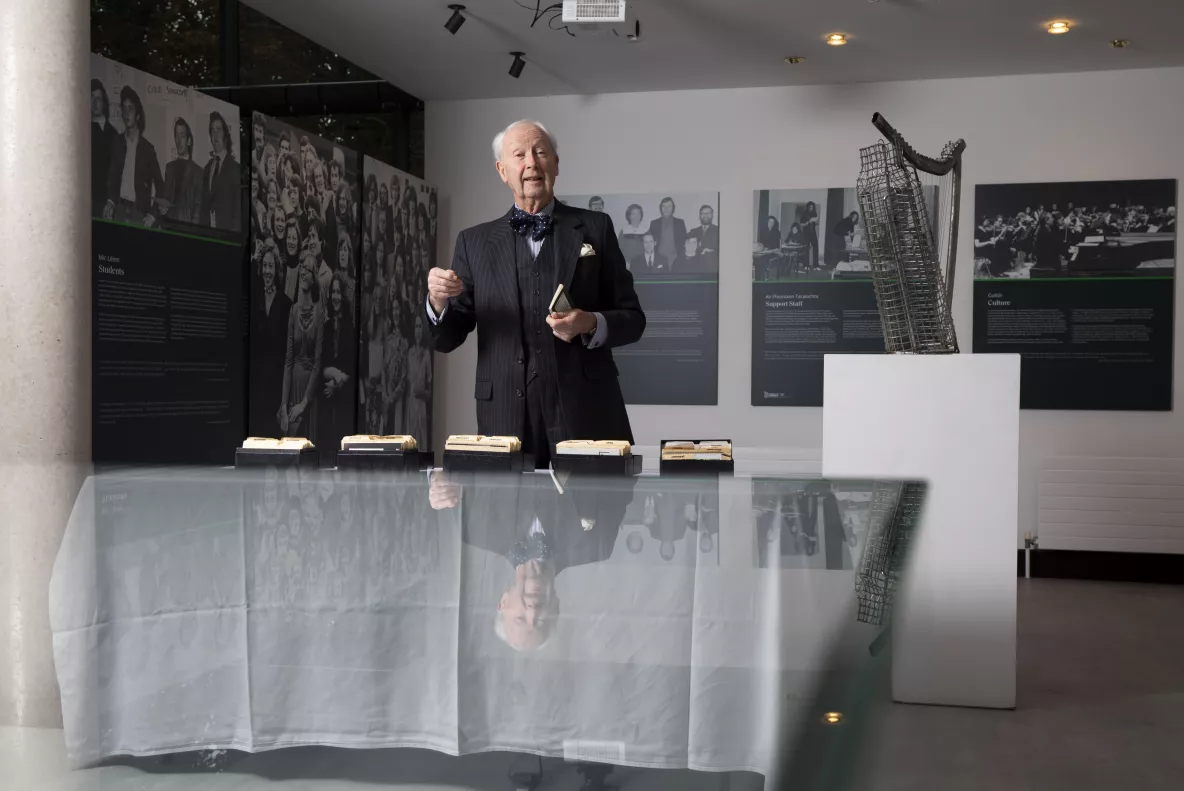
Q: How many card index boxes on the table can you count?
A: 5